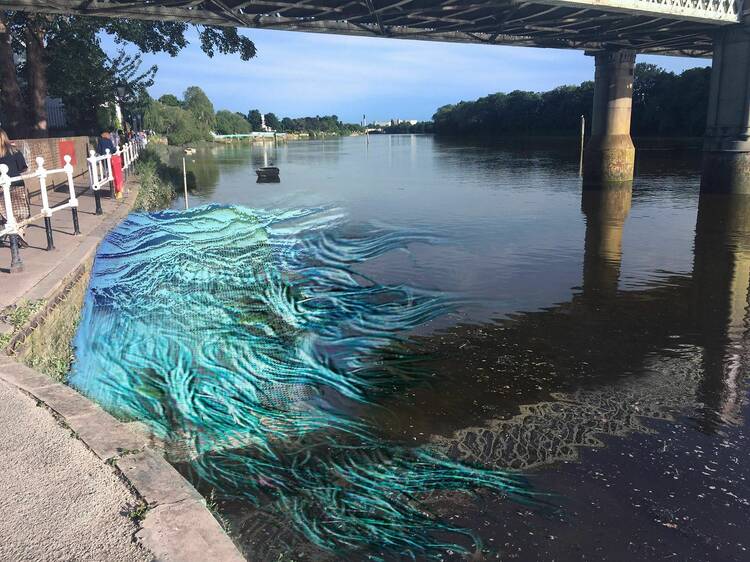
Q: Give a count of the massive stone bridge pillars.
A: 2